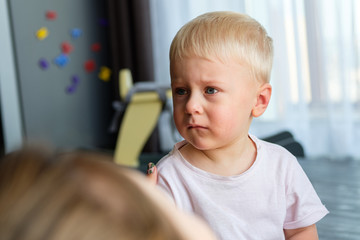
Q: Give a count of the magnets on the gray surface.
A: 12